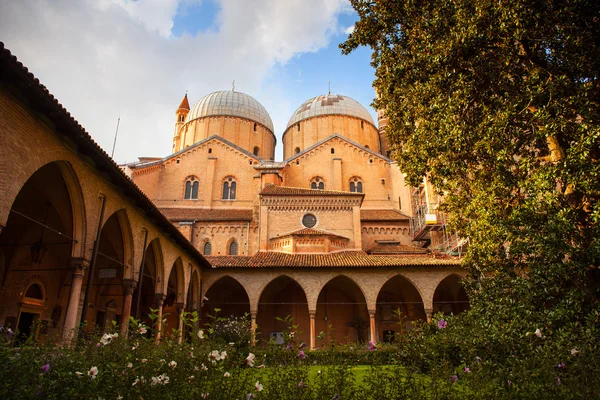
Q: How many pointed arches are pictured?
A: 10